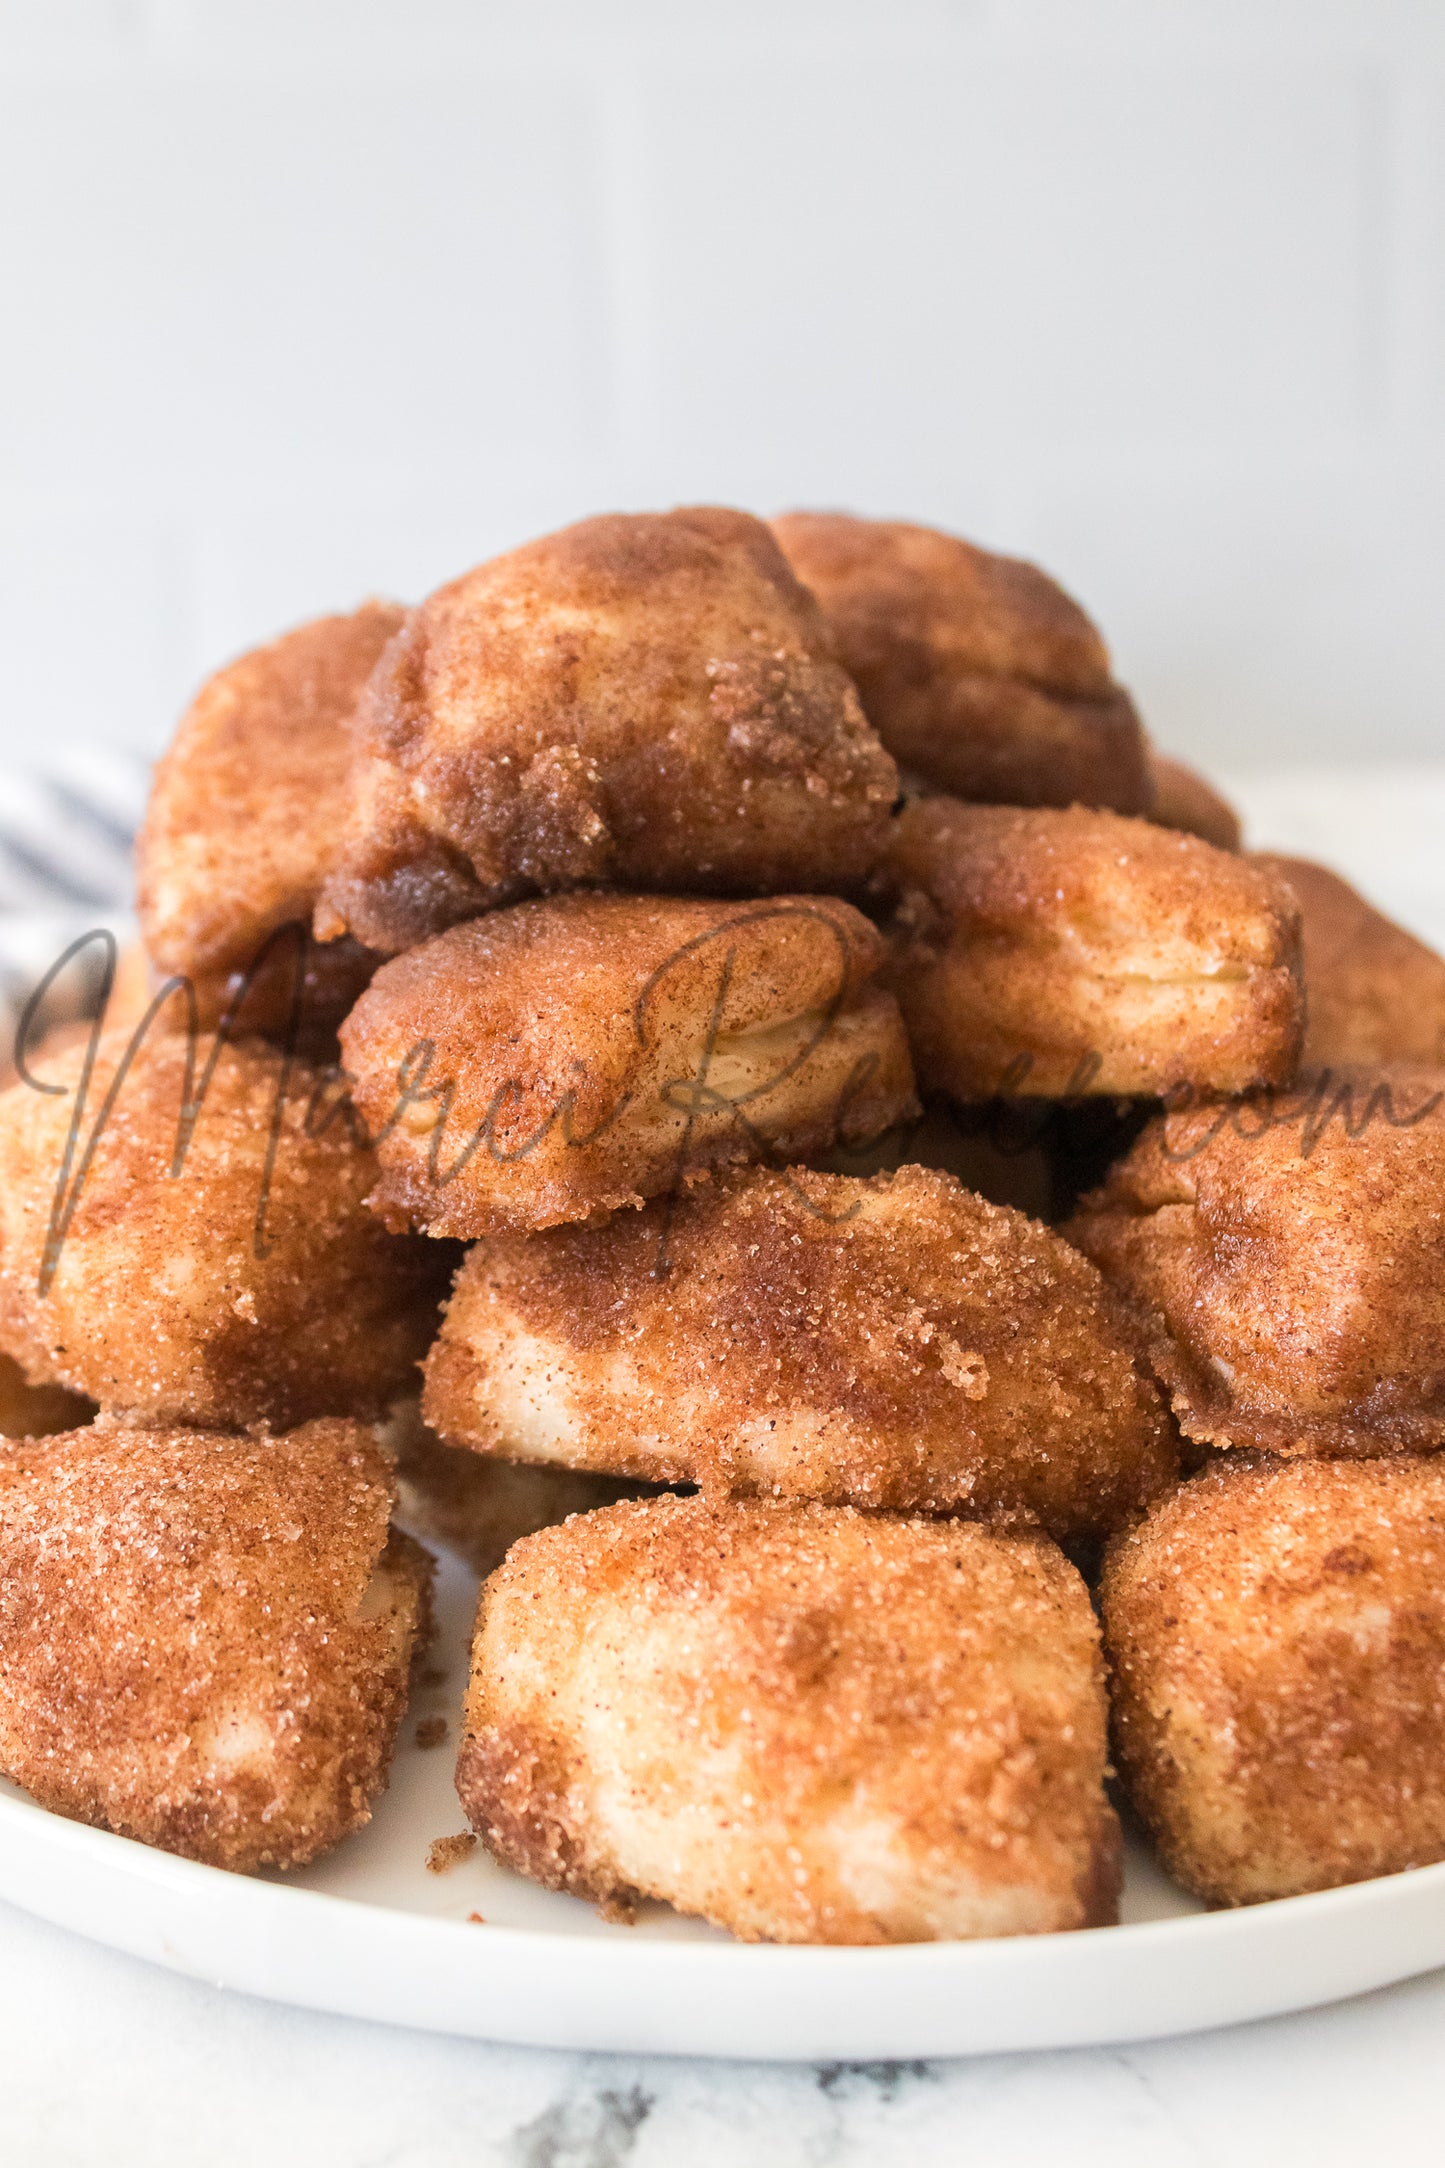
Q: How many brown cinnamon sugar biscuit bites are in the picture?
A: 13